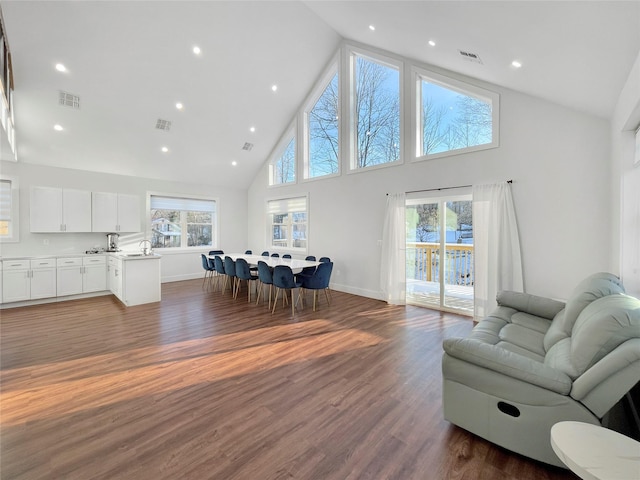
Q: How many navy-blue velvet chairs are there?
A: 14